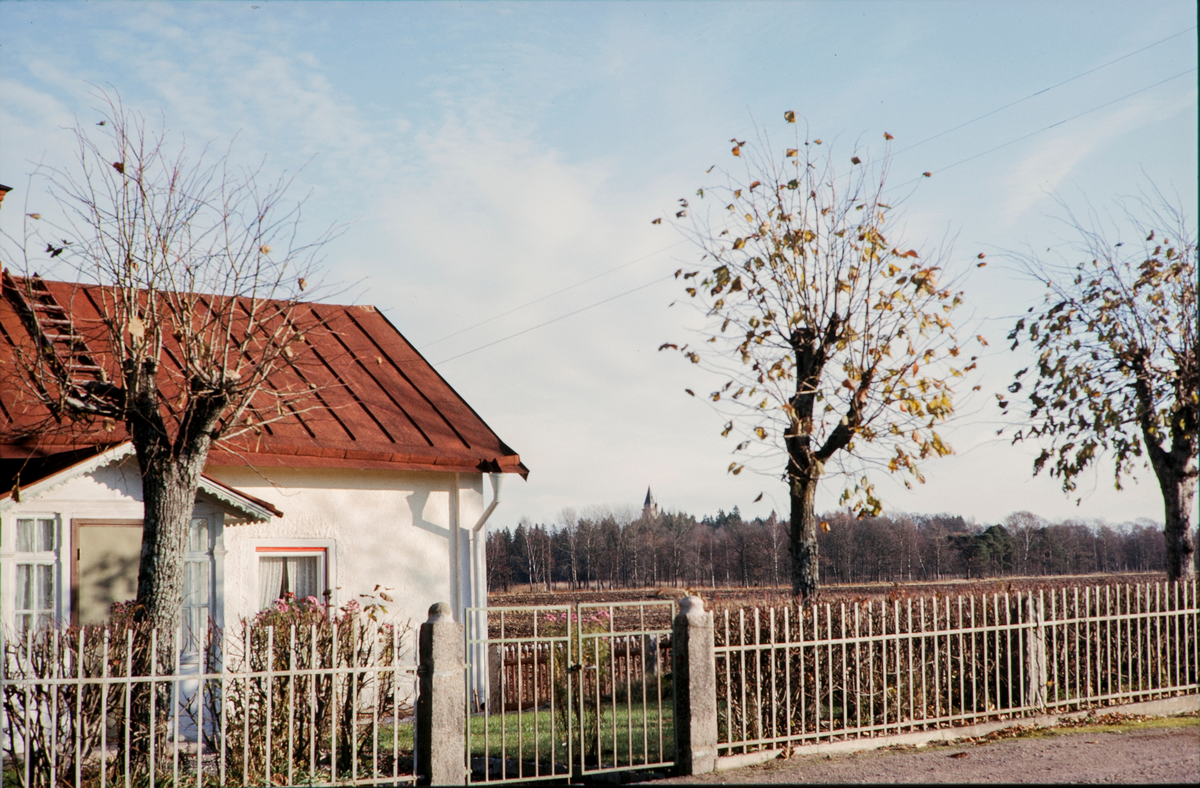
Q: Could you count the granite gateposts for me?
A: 2